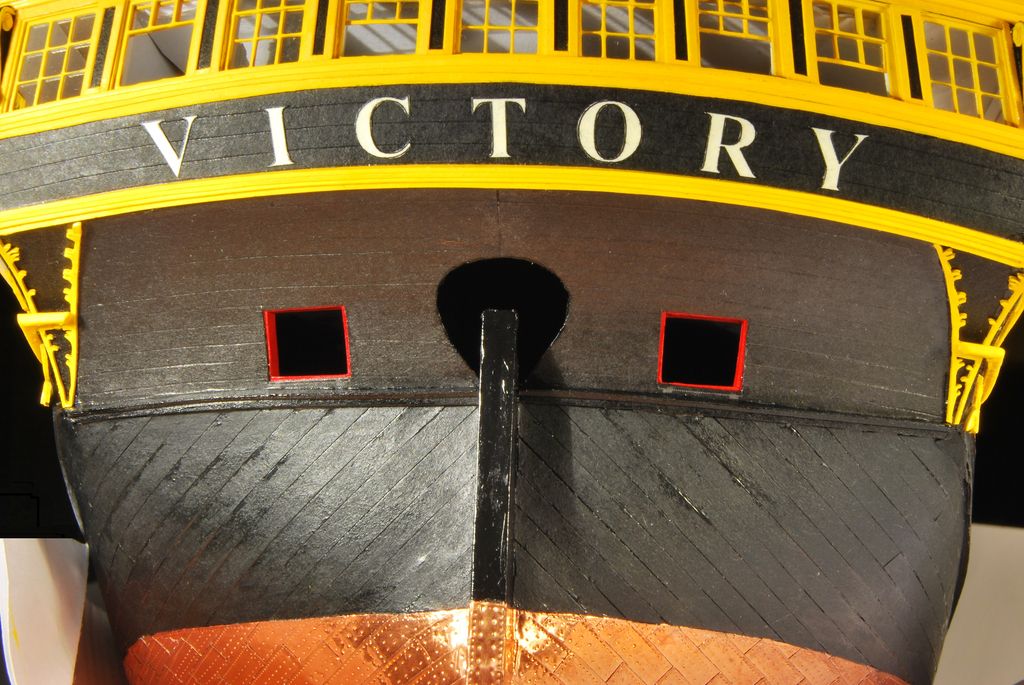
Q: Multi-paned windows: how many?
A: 9